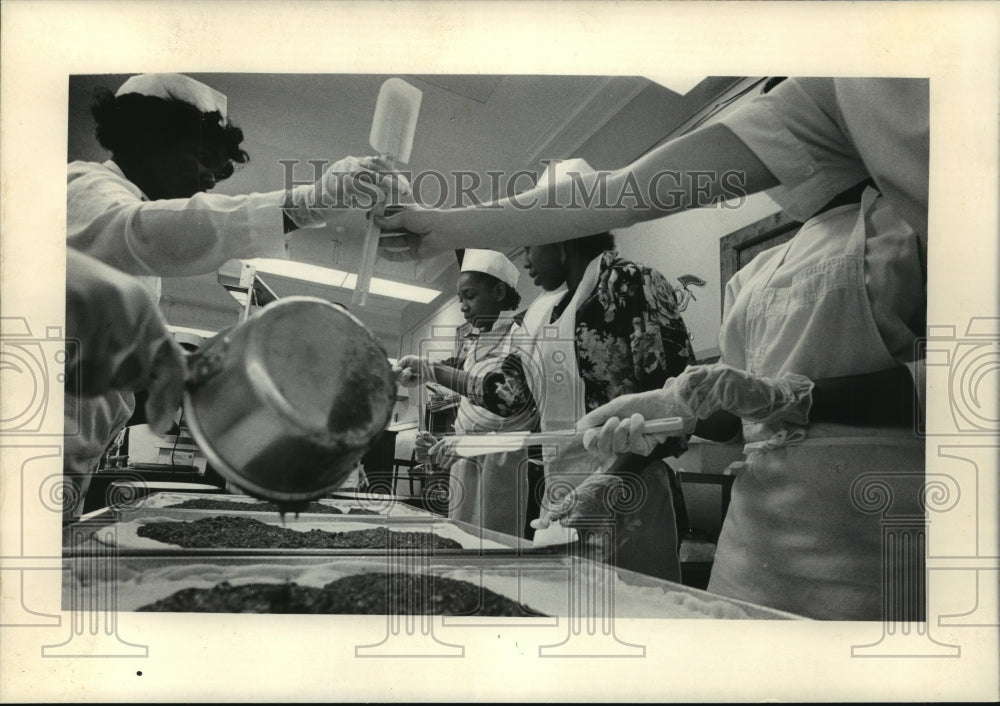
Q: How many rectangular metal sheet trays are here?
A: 3